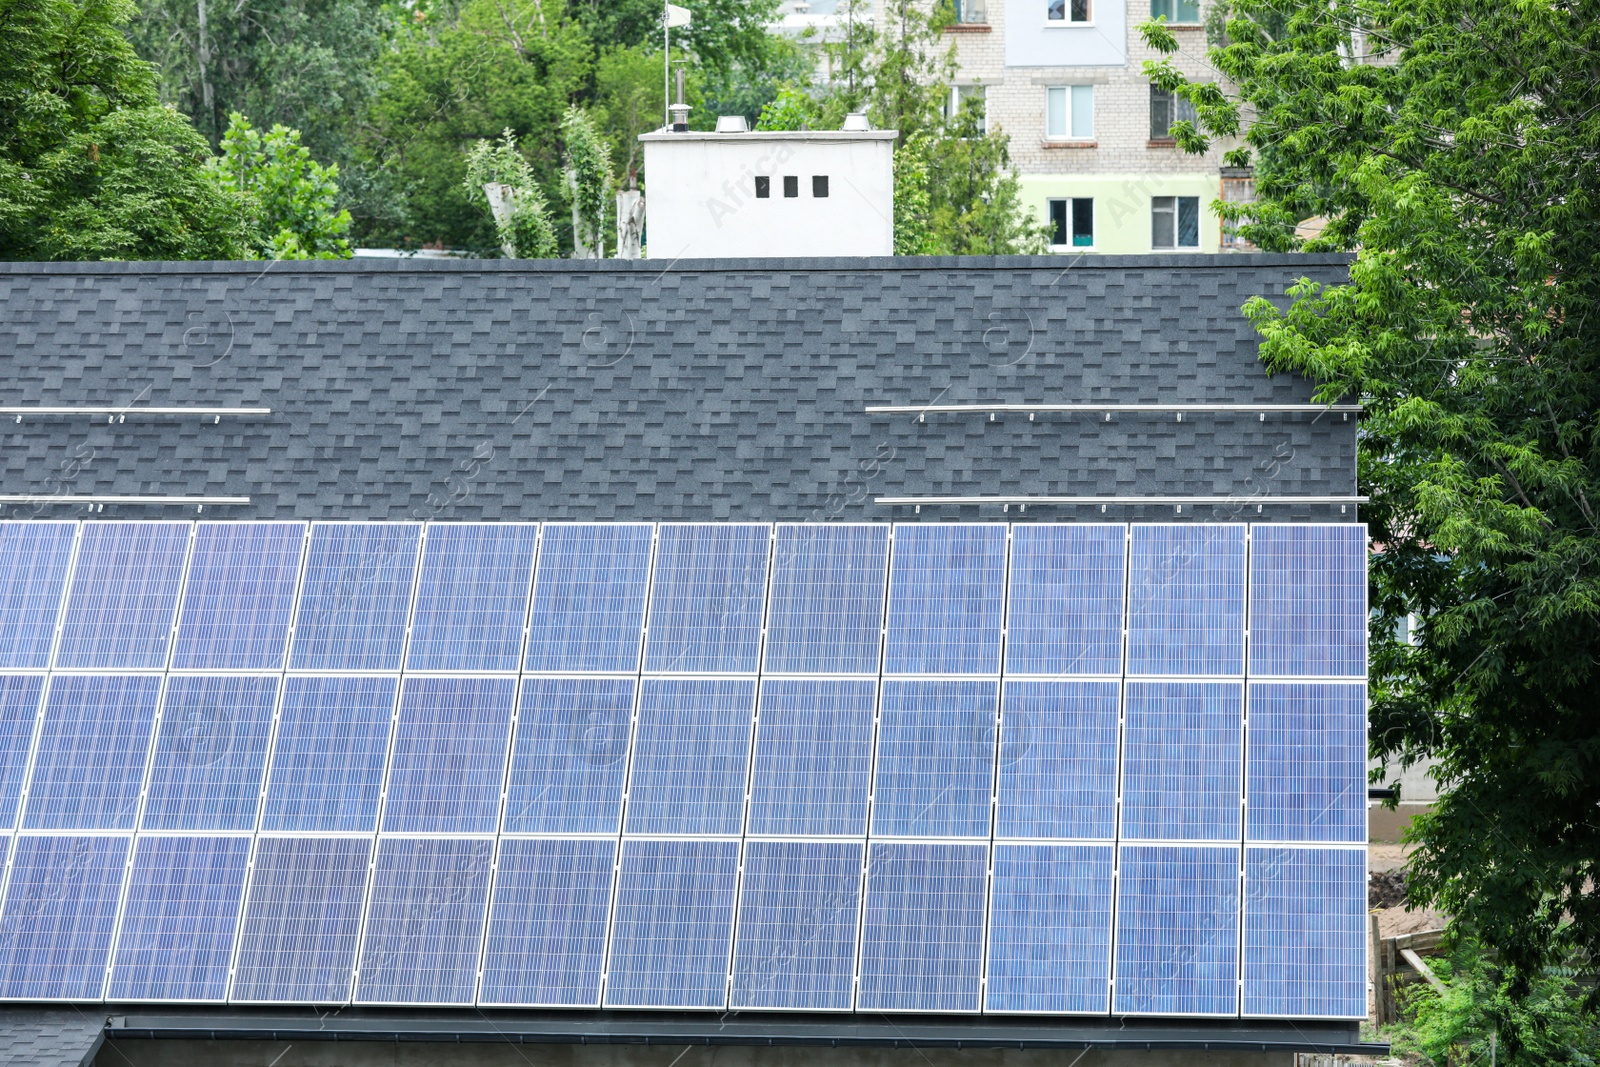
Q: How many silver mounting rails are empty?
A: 4